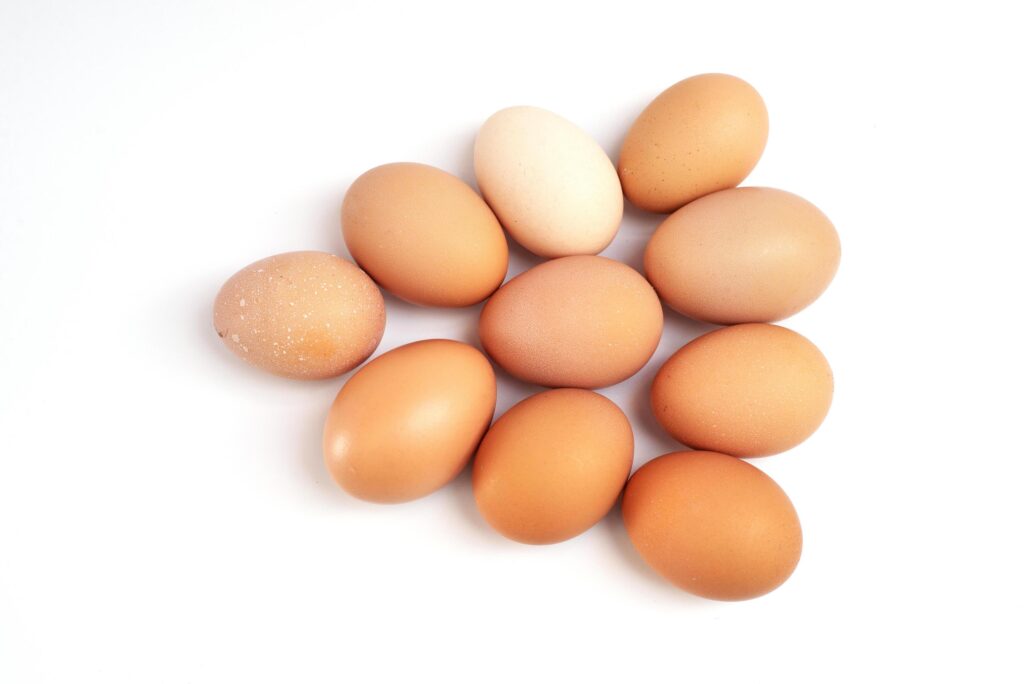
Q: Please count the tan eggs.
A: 9